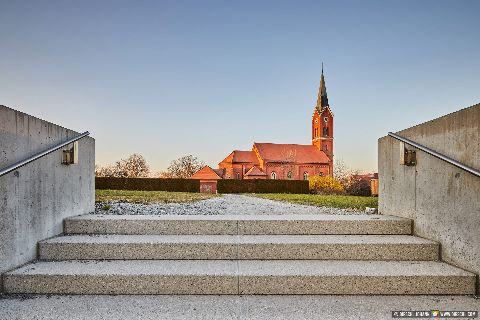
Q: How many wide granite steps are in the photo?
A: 3